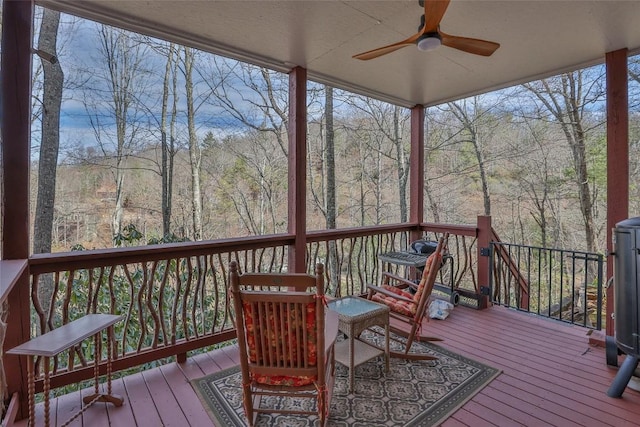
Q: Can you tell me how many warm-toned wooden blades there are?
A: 3